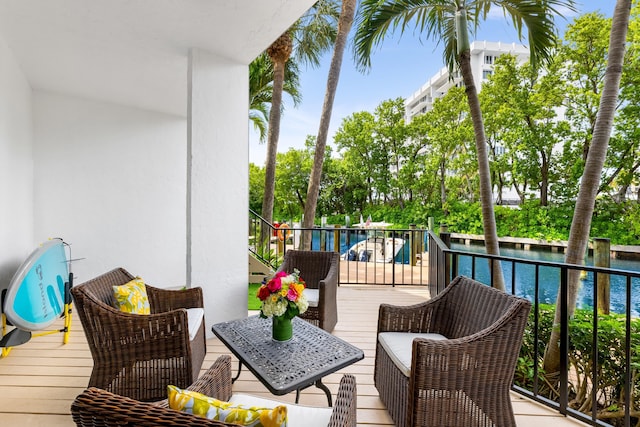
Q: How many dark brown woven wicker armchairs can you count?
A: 4